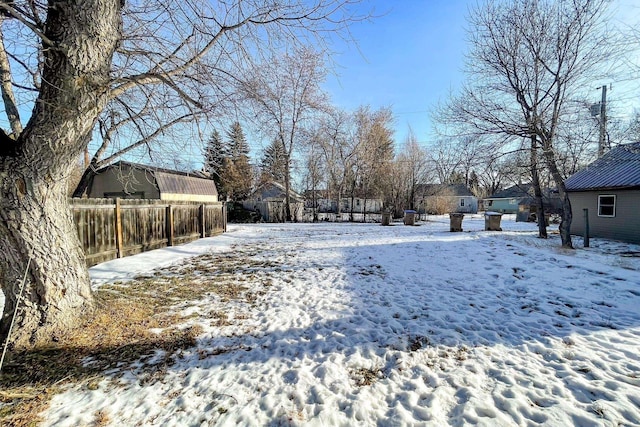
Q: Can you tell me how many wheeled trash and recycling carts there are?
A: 4